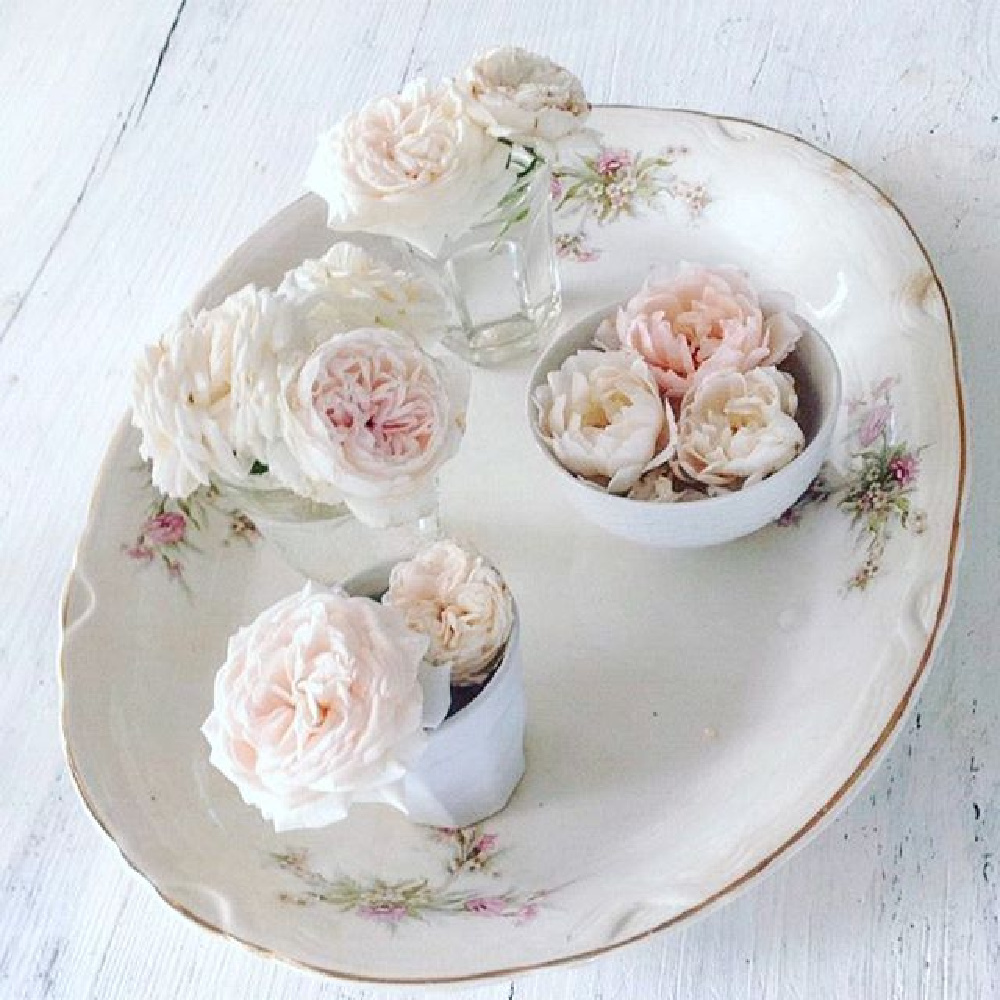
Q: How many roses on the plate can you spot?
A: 10